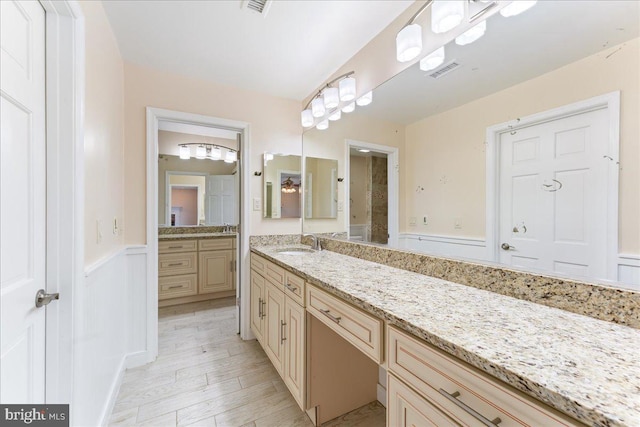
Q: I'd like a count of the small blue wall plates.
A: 0